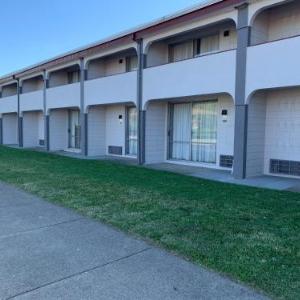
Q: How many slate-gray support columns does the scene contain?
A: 6